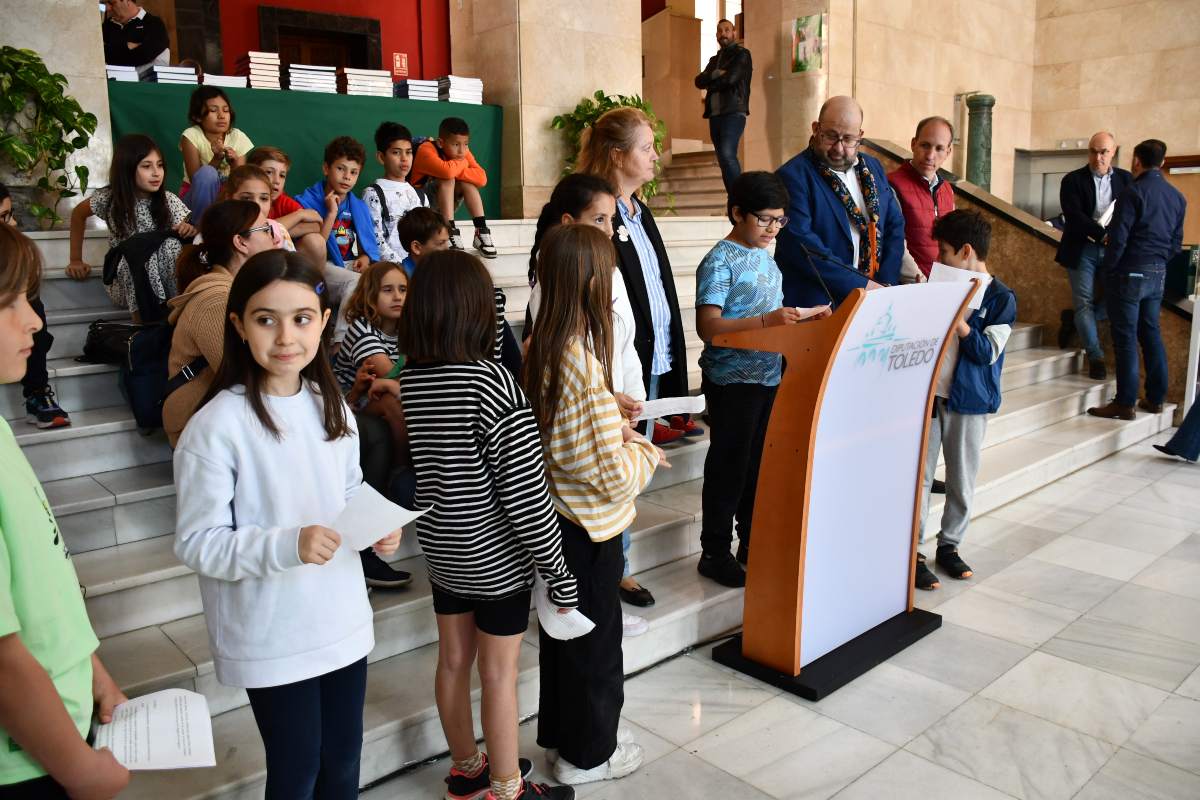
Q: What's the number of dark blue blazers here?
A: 2